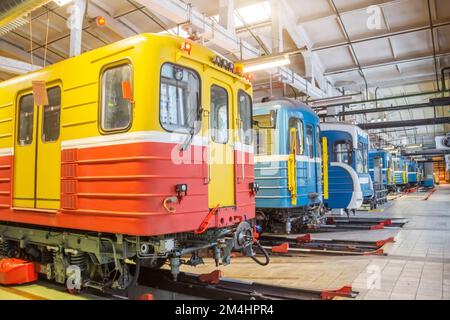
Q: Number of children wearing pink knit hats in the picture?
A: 0